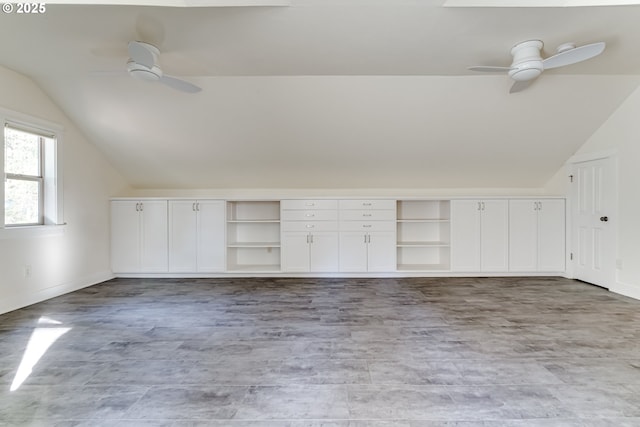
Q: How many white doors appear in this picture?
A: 13